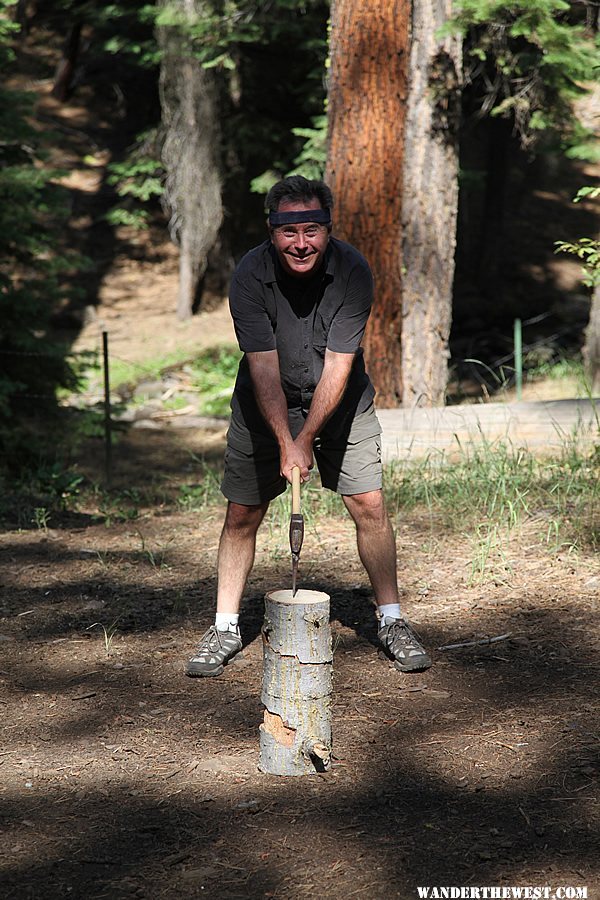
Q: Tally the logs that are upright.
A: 1